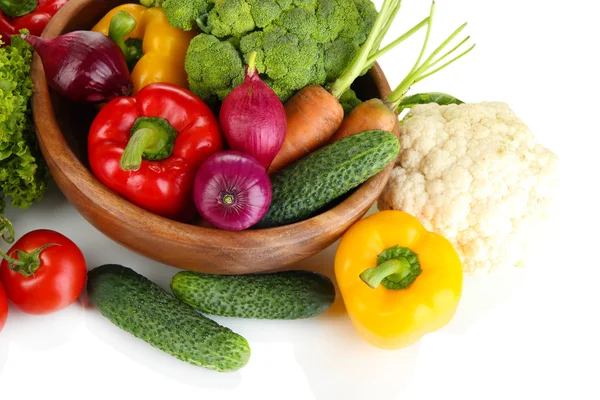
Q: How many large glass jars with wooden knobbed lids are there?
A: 0